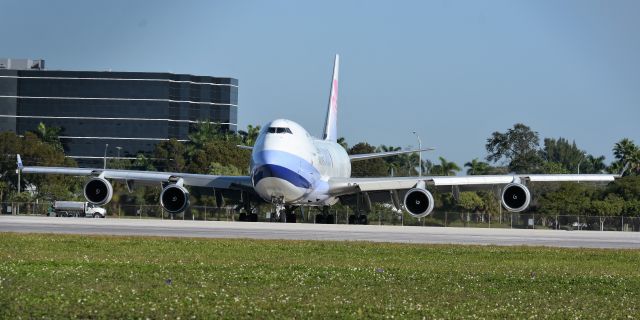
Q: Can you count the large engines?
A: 4